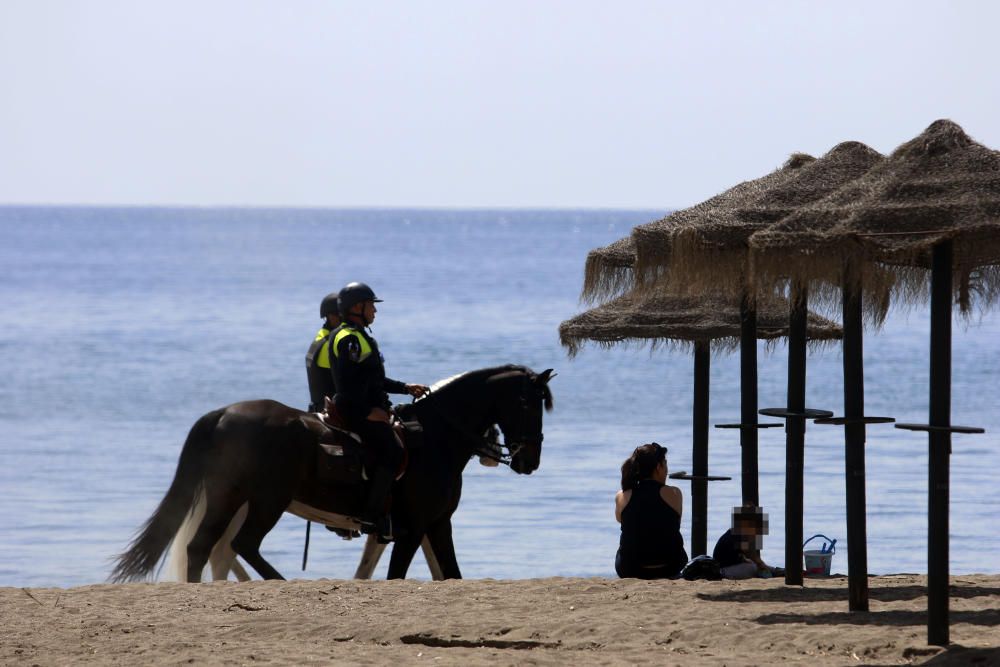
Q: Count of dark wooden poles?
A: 5